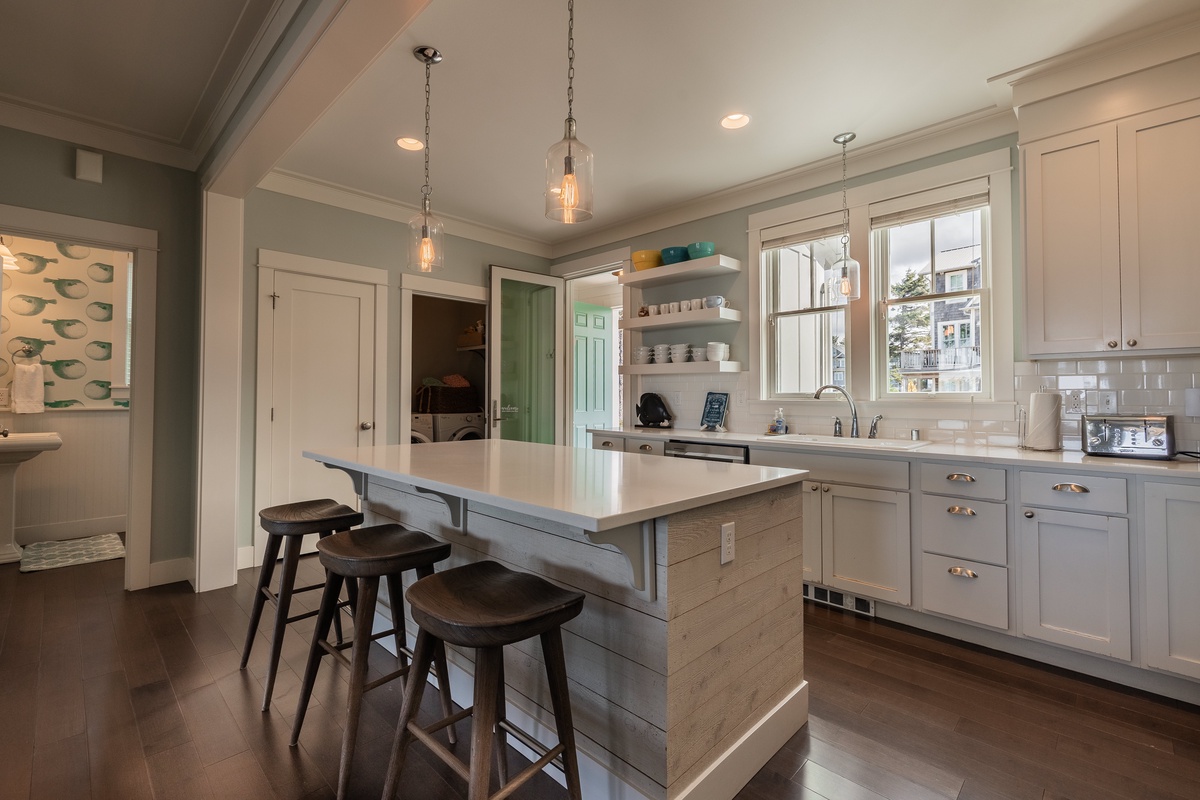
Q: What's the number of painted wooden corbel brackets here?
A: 3